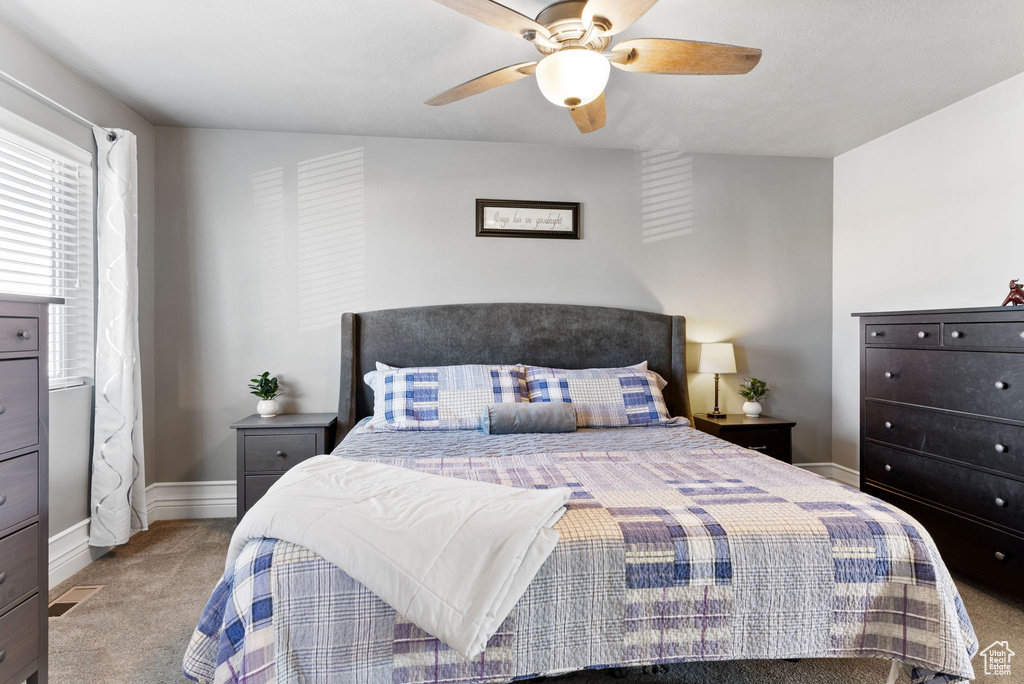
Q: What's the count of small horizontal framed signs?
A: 1